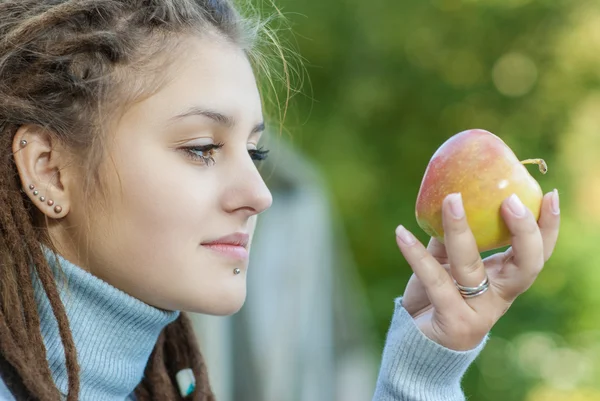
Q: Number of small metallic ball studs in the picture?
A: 7